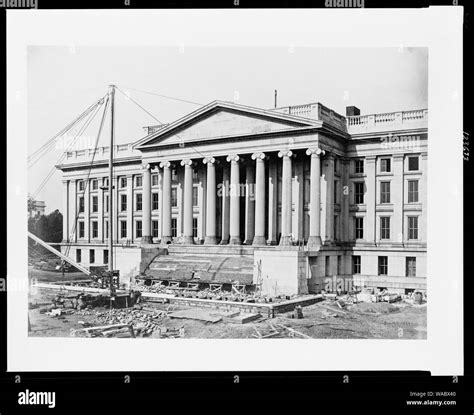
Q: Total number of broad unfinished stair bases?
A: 1